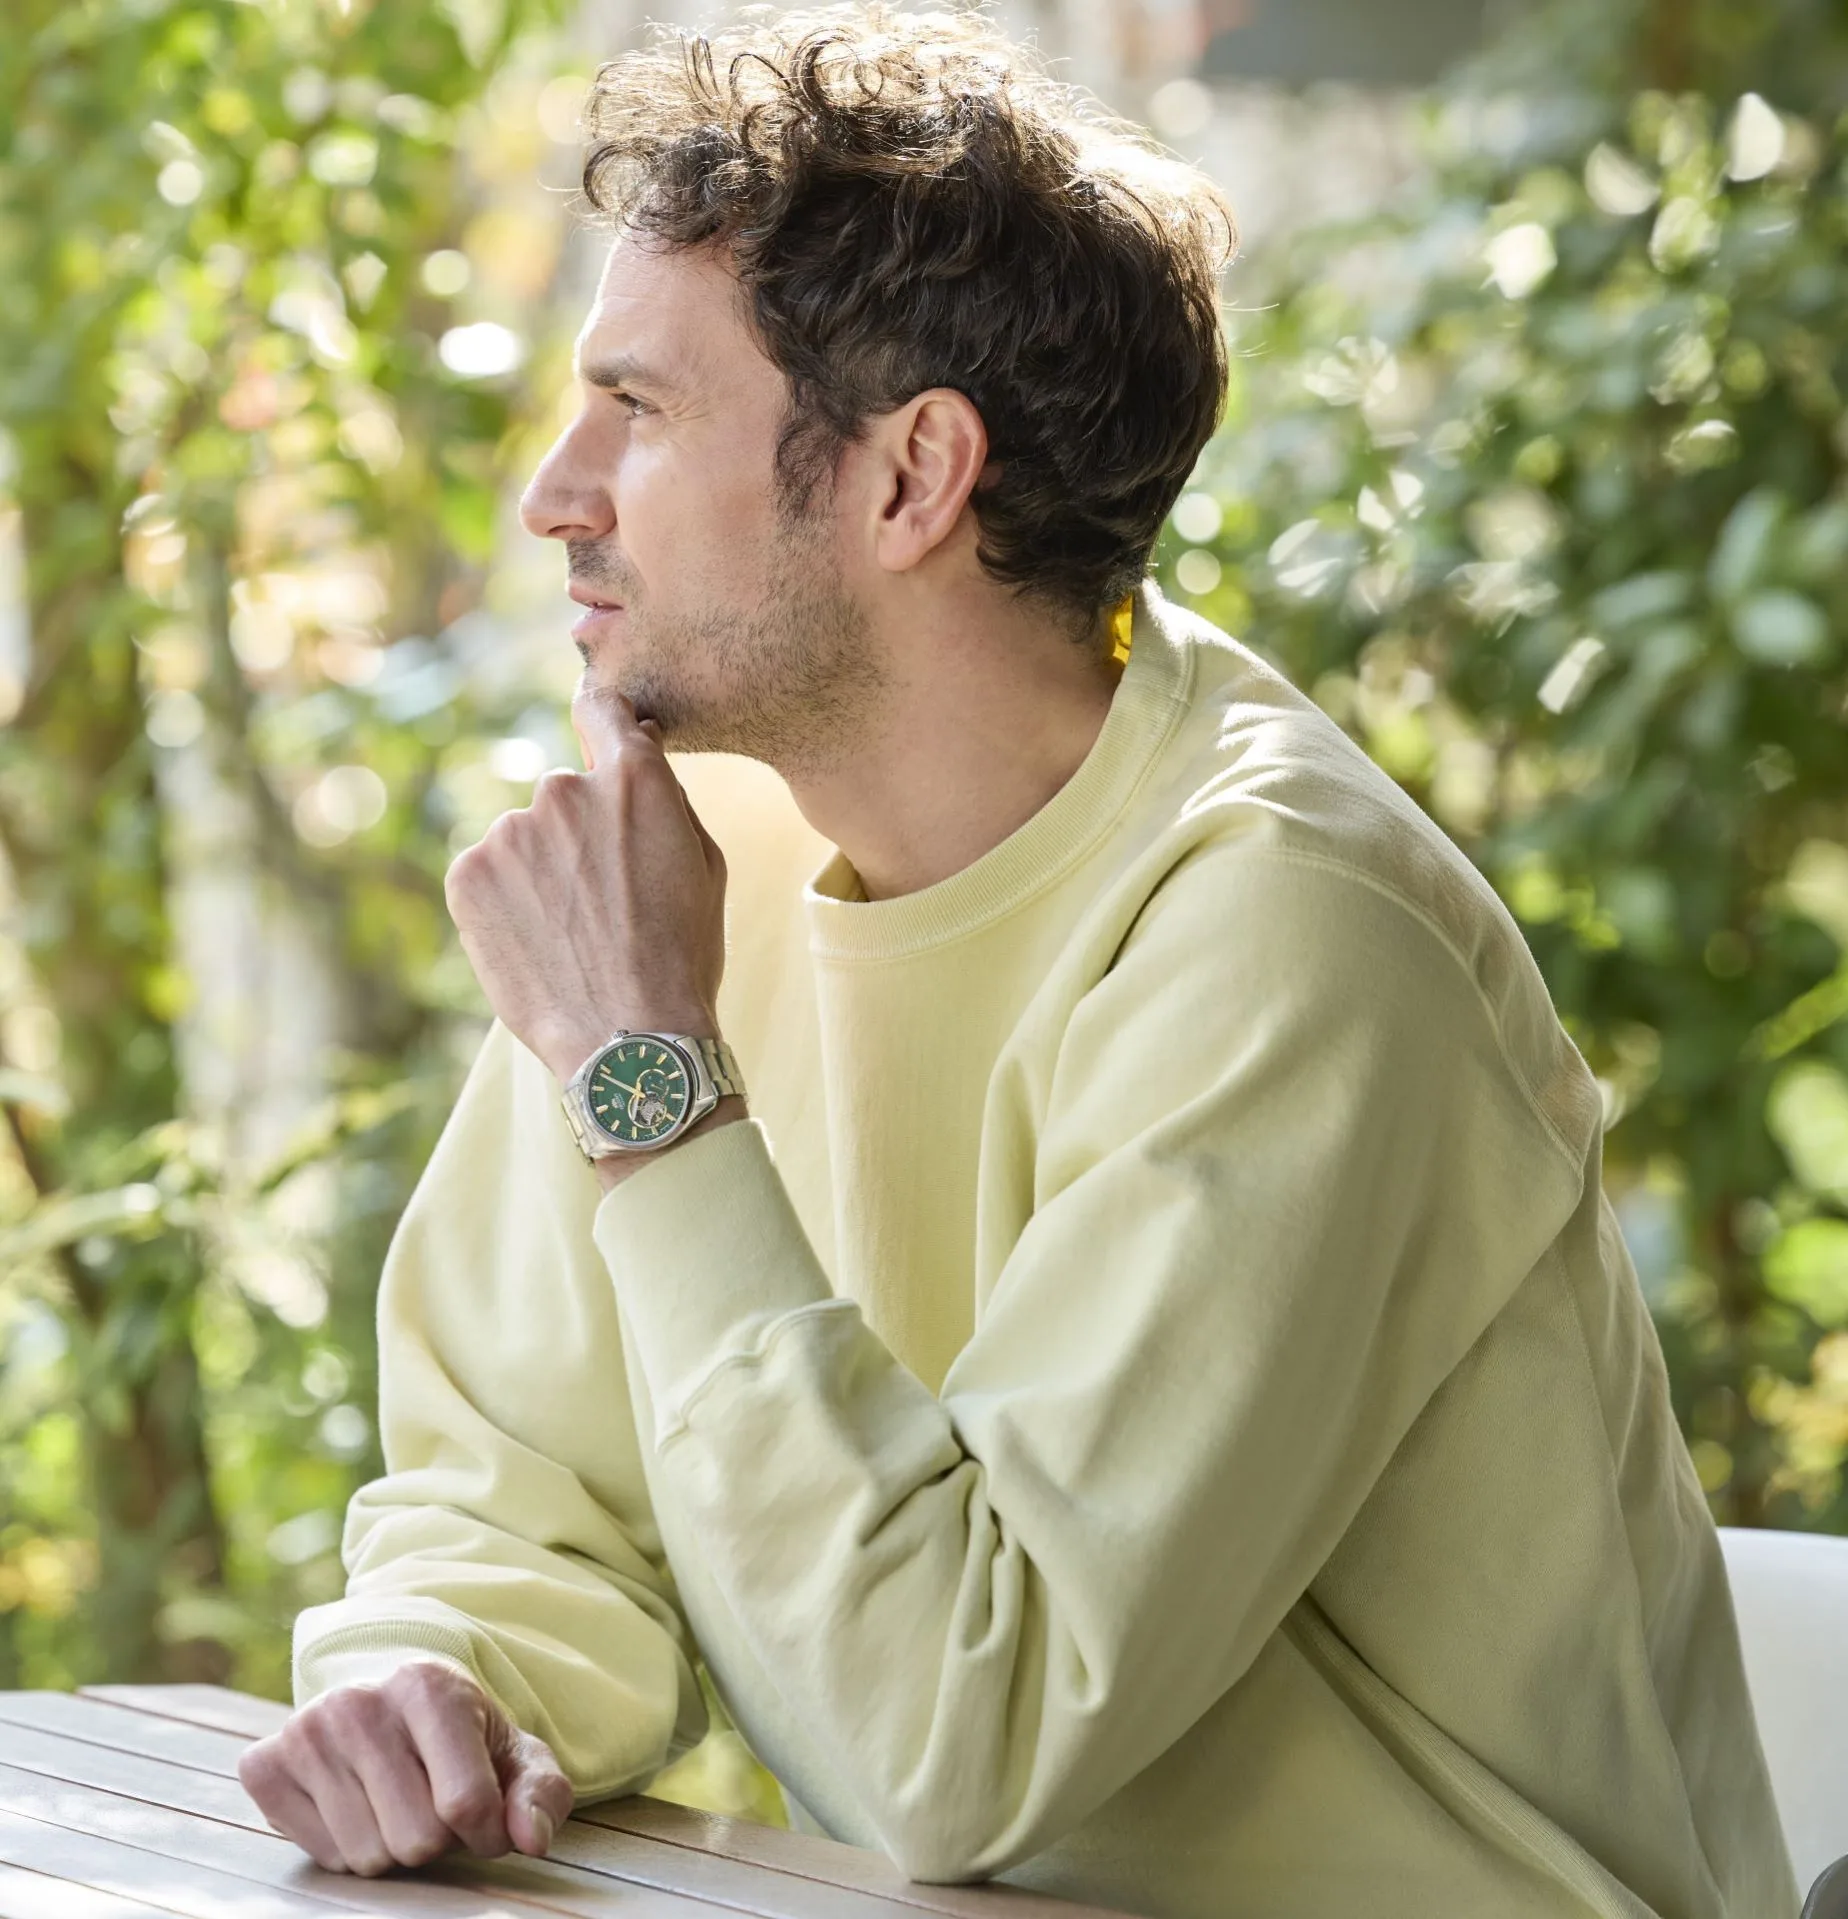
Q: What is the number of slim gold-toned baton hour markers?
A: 12